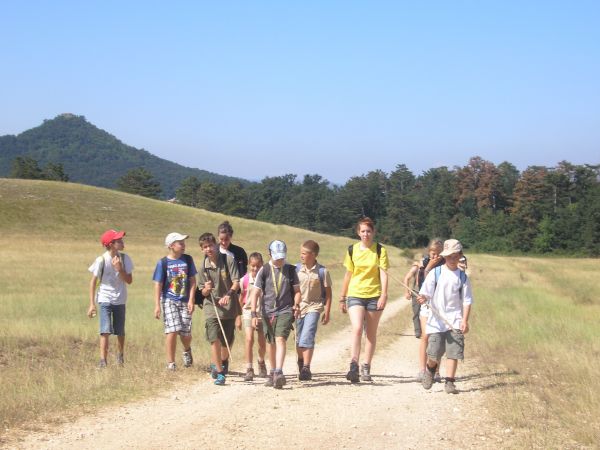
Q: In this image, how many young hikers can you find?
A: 11